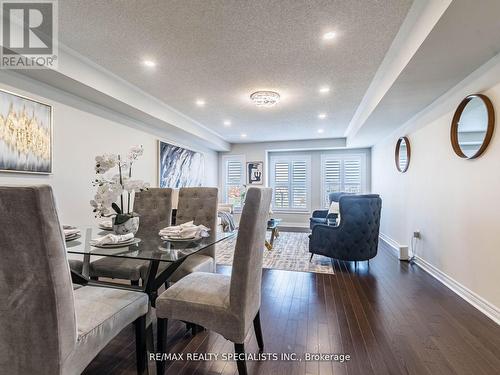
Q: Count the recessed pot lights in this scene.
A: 8